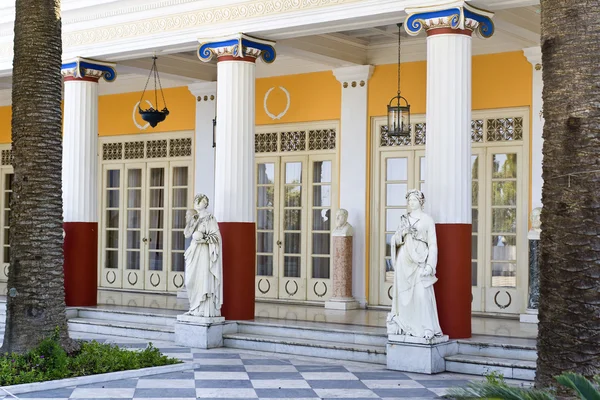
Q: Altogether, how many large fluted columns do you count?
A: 3